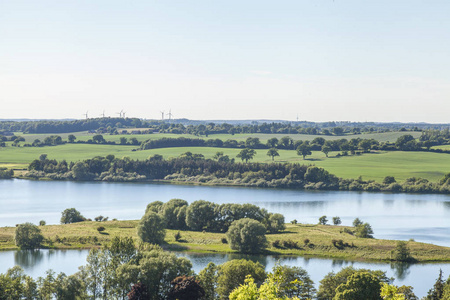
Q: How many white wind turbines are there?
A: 6